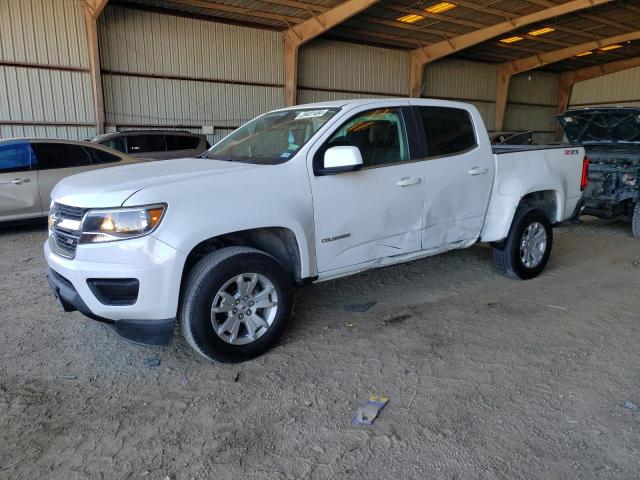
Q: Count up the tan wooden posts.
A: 5